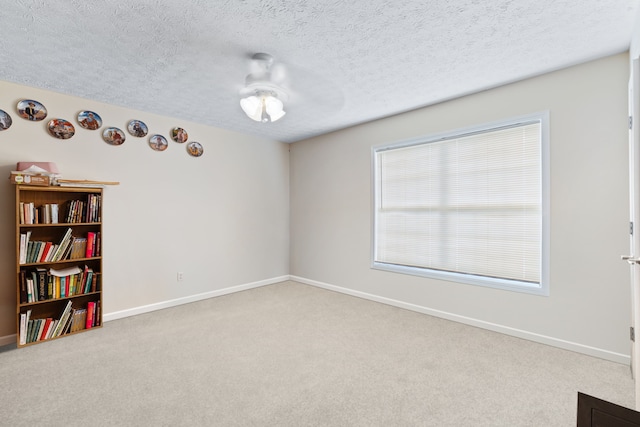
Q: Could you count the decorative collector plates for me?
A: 9